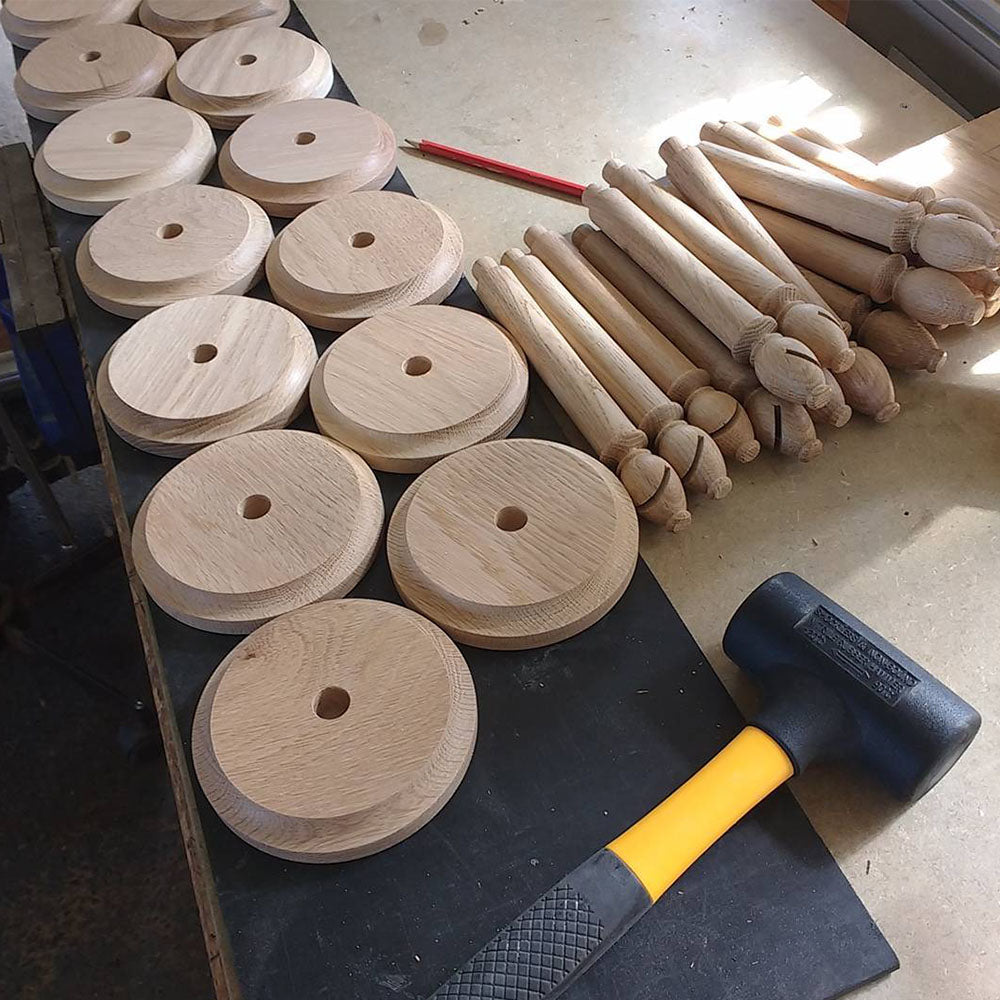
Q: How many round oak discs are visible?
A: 13